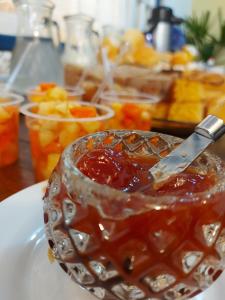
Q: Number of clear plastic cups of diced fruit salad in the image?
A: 4